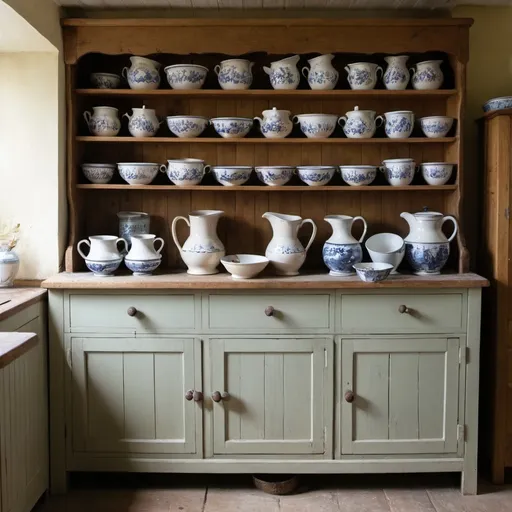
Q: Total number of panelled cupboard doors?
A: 3